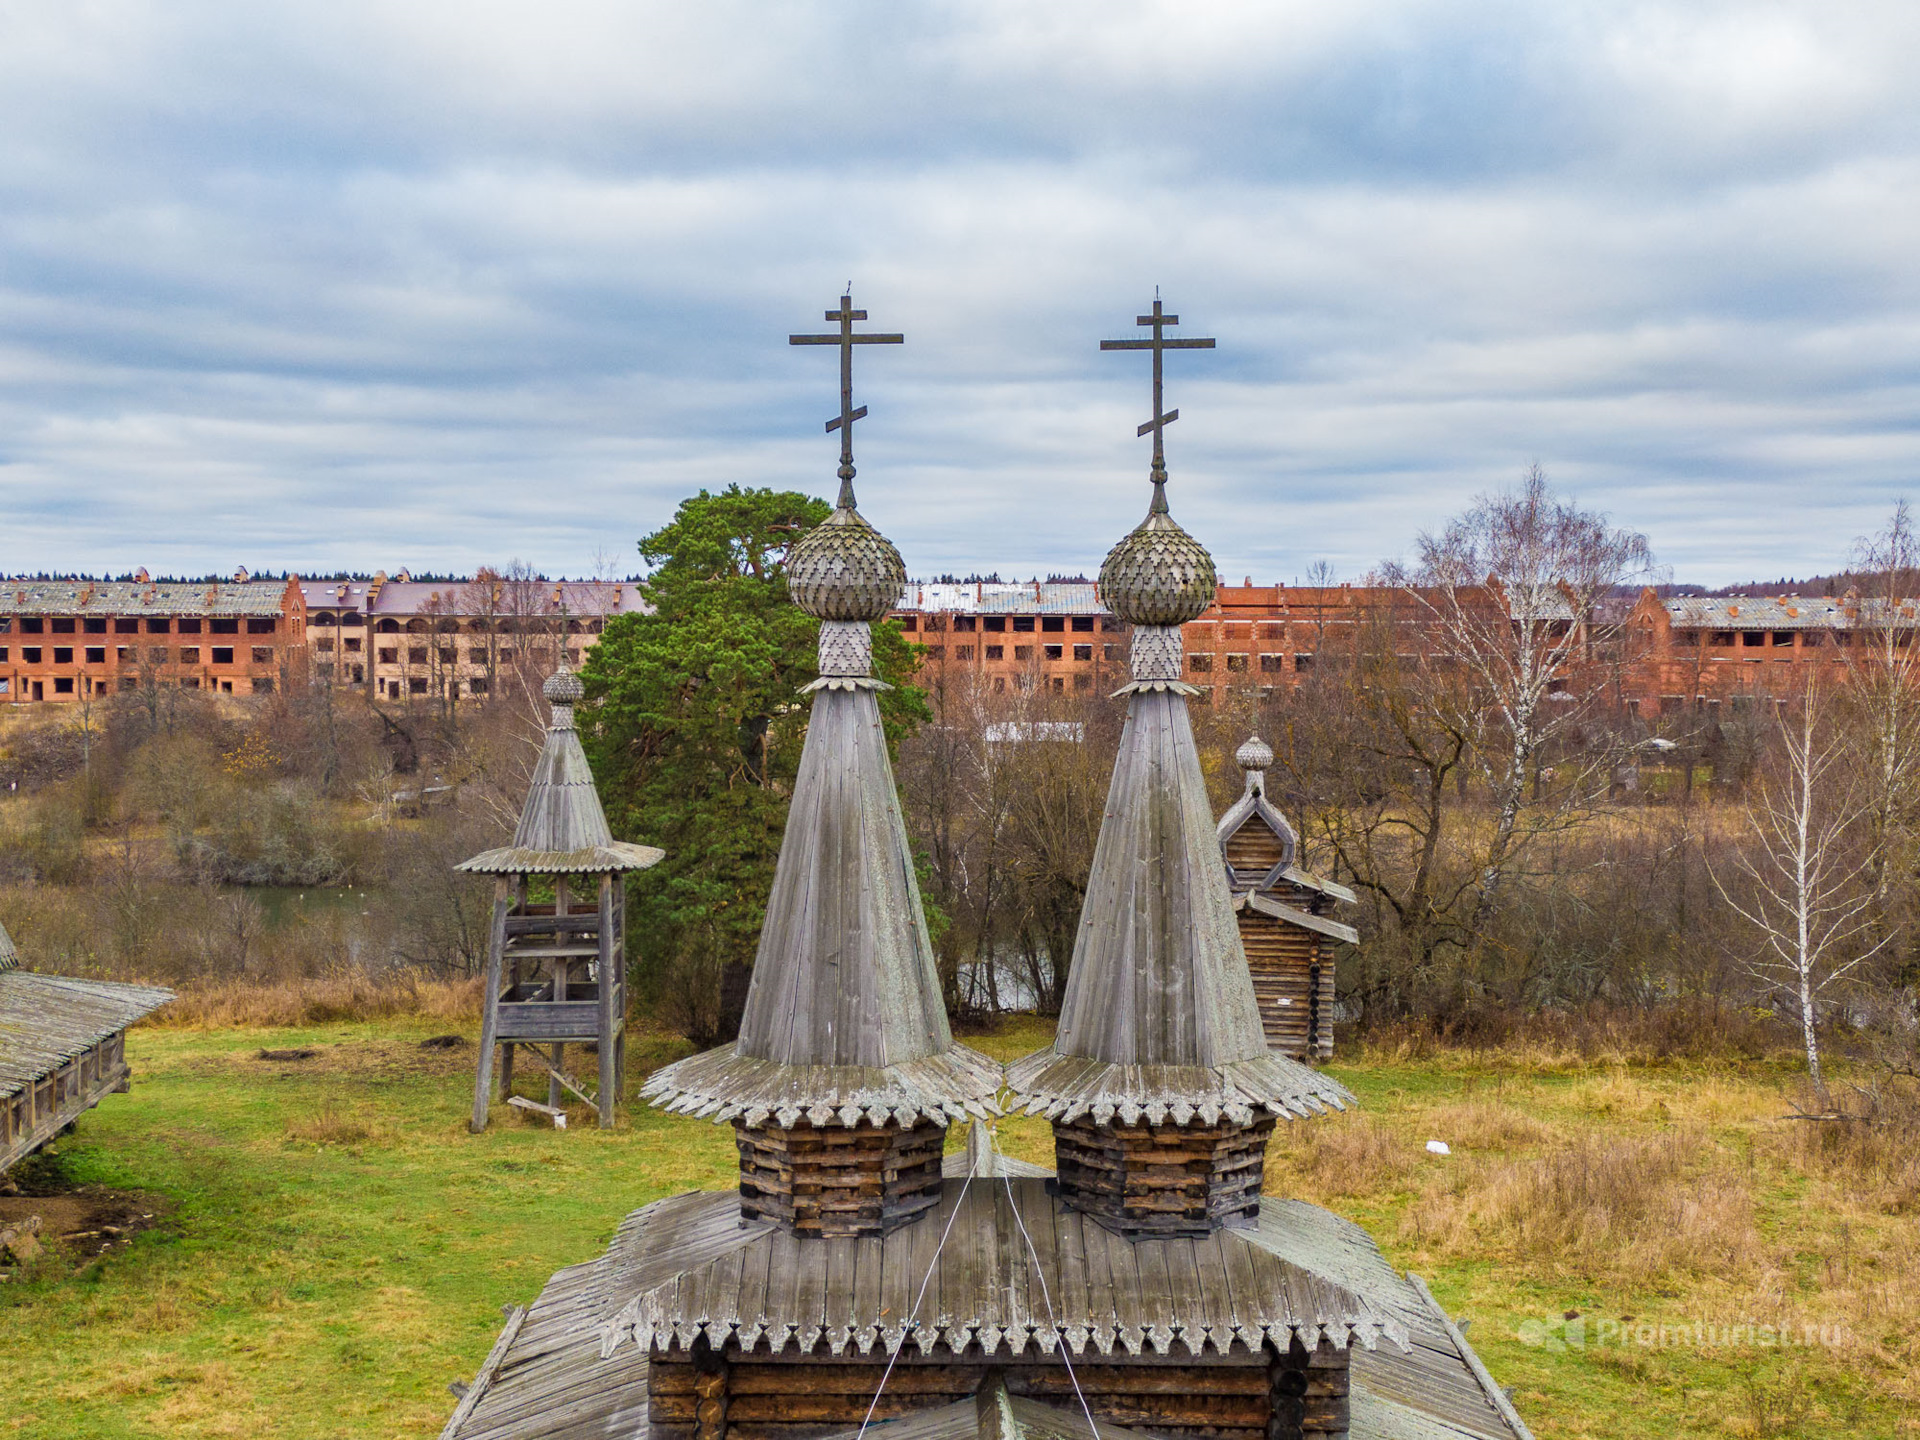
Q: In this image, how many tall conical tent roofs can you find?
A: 3